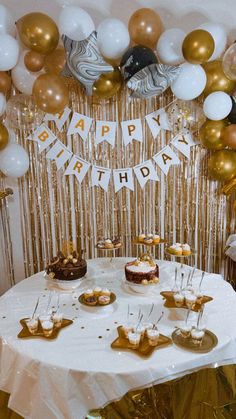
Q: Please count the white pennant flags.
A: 13